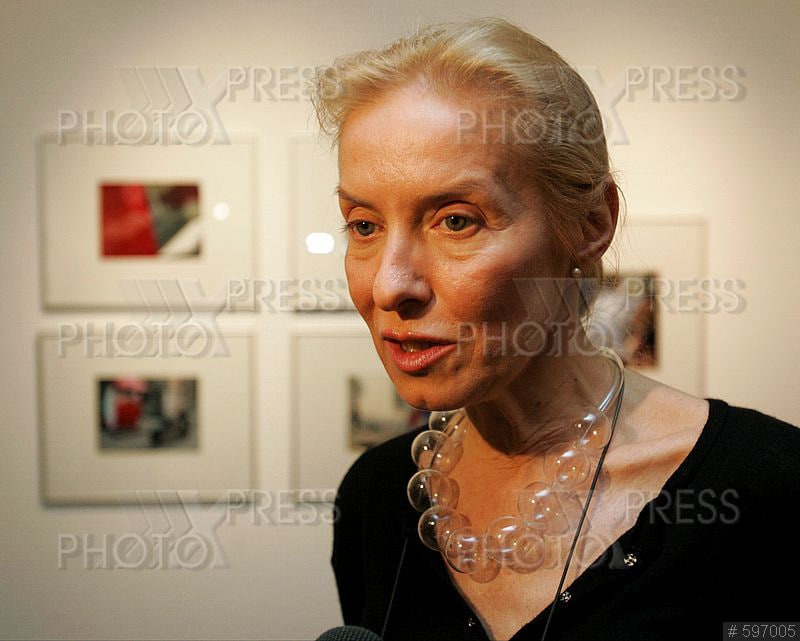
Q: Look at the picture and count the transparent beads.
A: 9